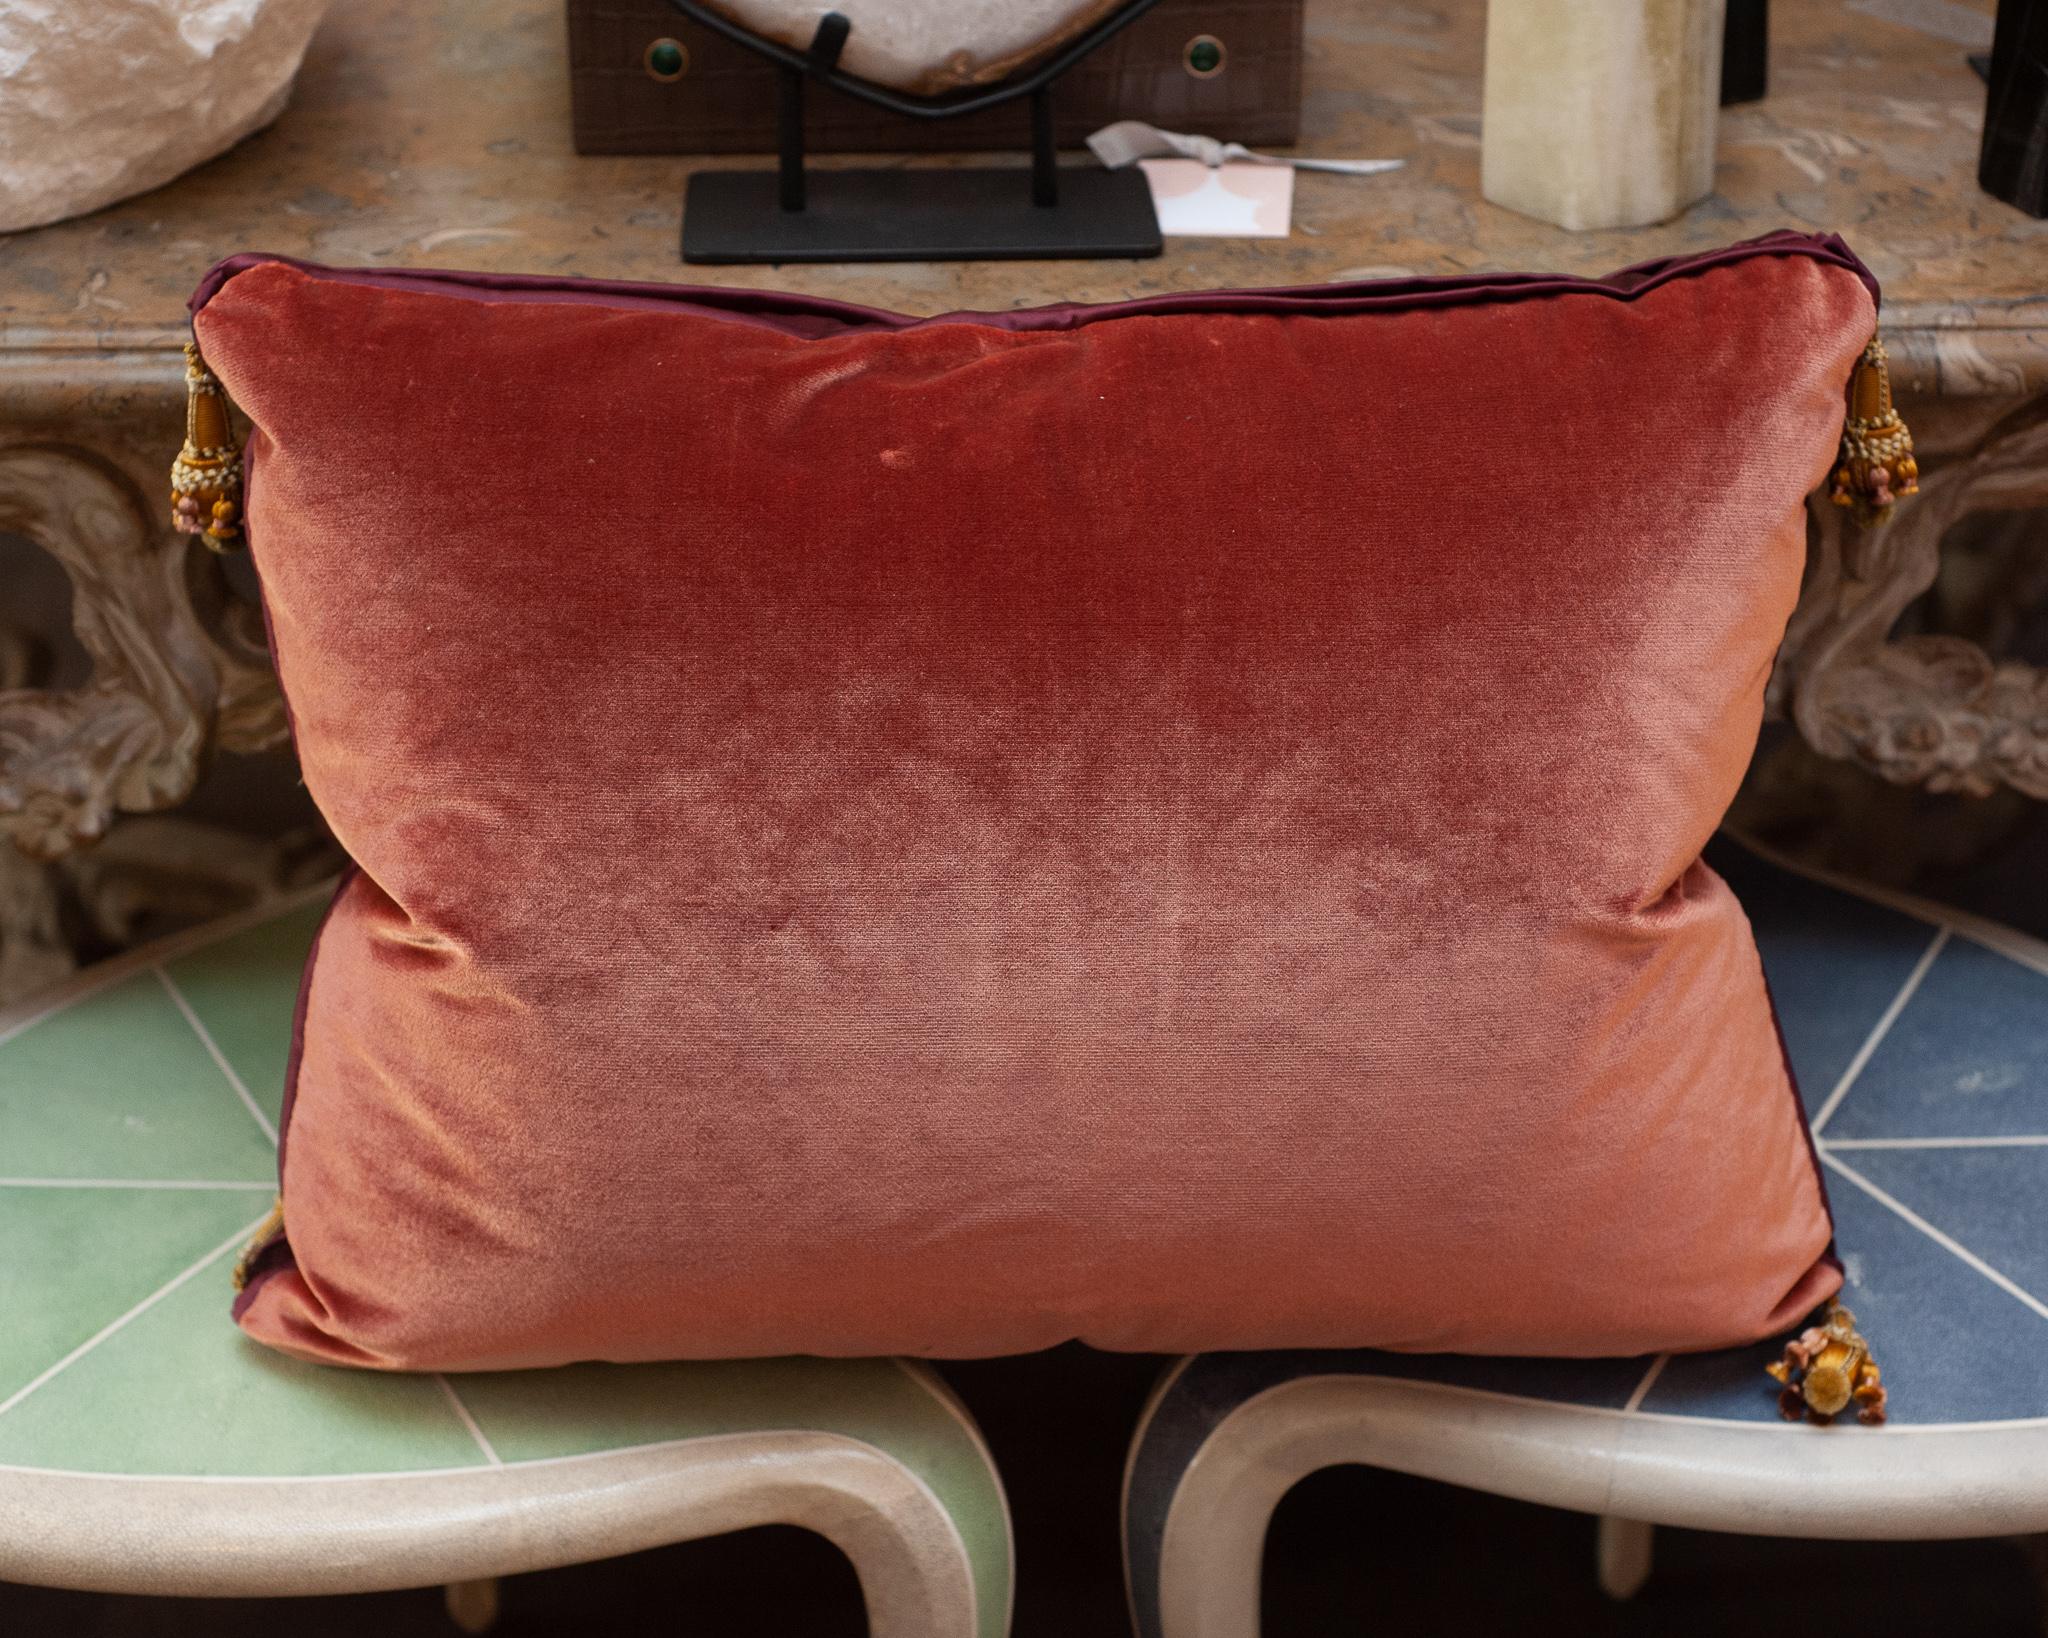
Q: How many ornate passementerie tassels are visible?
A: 4